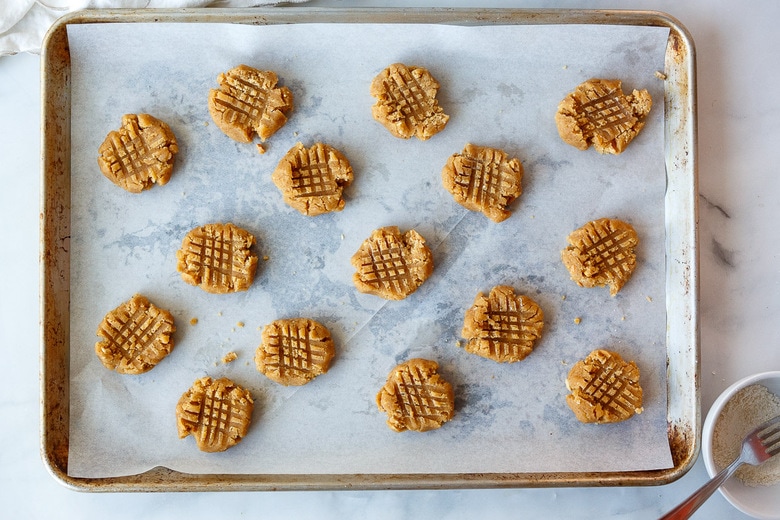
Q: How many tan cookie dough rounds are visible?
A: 15